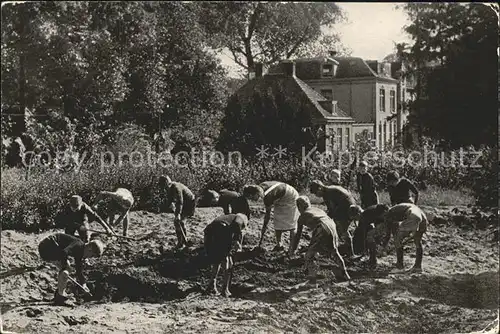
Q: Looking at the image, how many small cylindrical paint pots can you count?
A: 0